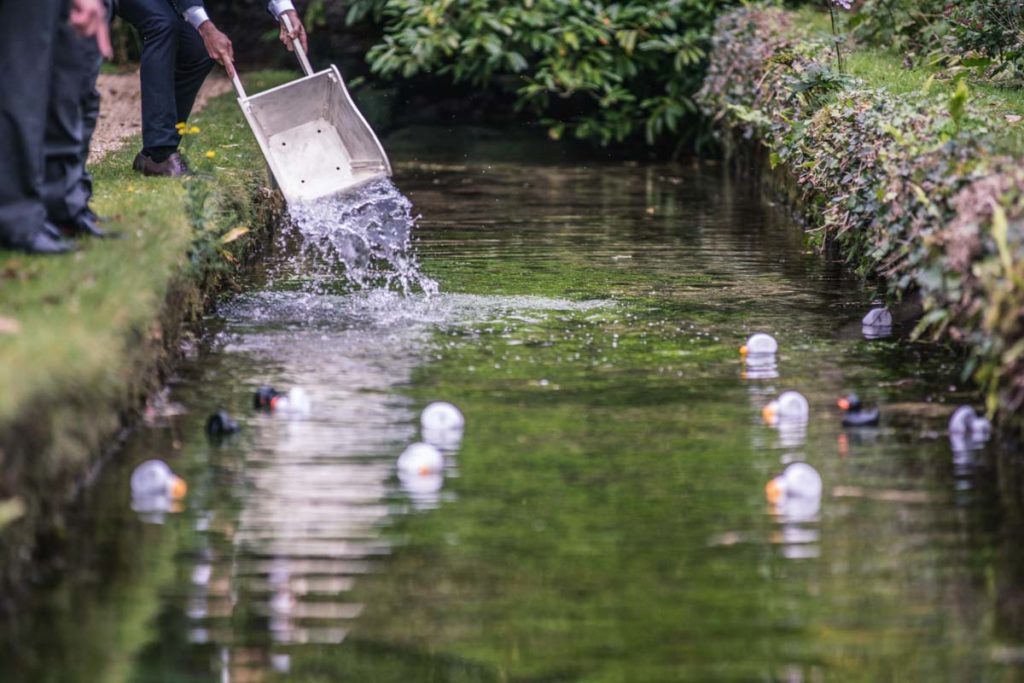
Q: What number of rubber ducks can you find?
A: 12